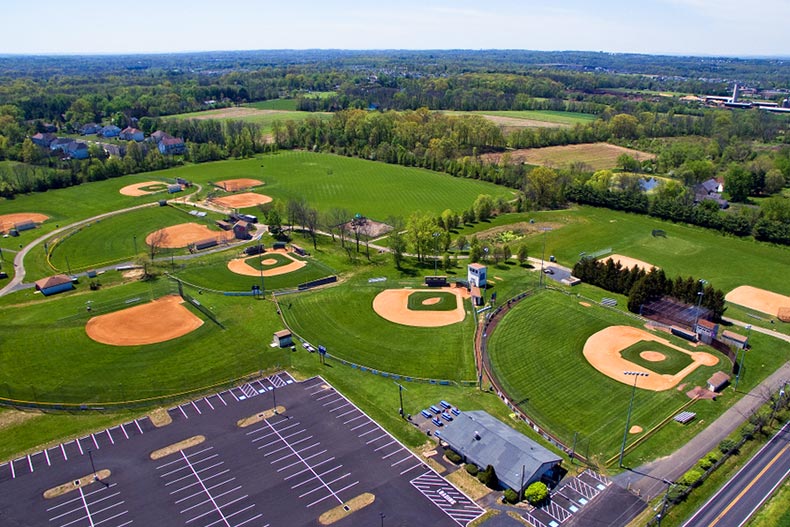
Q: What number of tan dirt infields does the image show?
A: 11